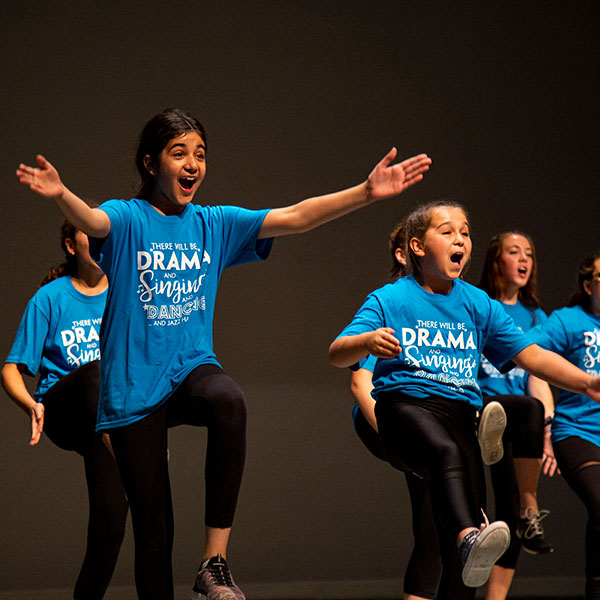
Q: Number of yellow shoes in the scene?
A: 0